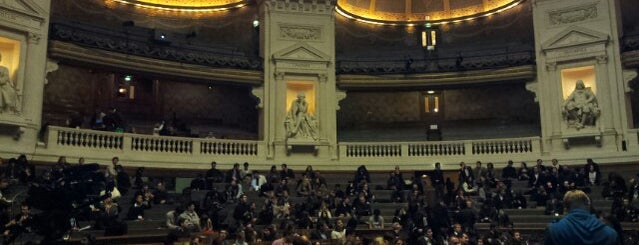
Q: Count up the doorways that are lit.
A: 3